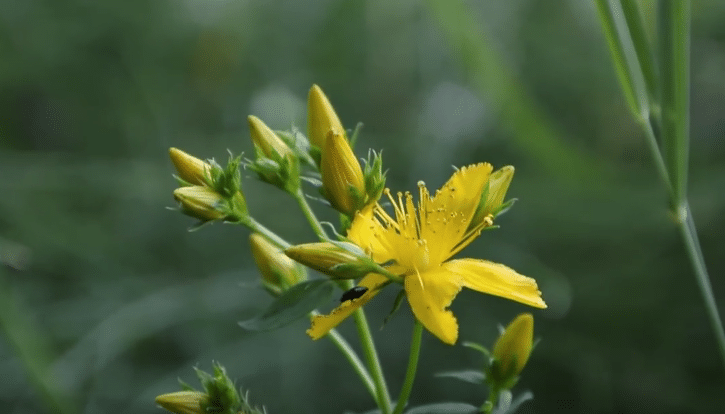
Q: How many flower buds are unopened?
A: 10